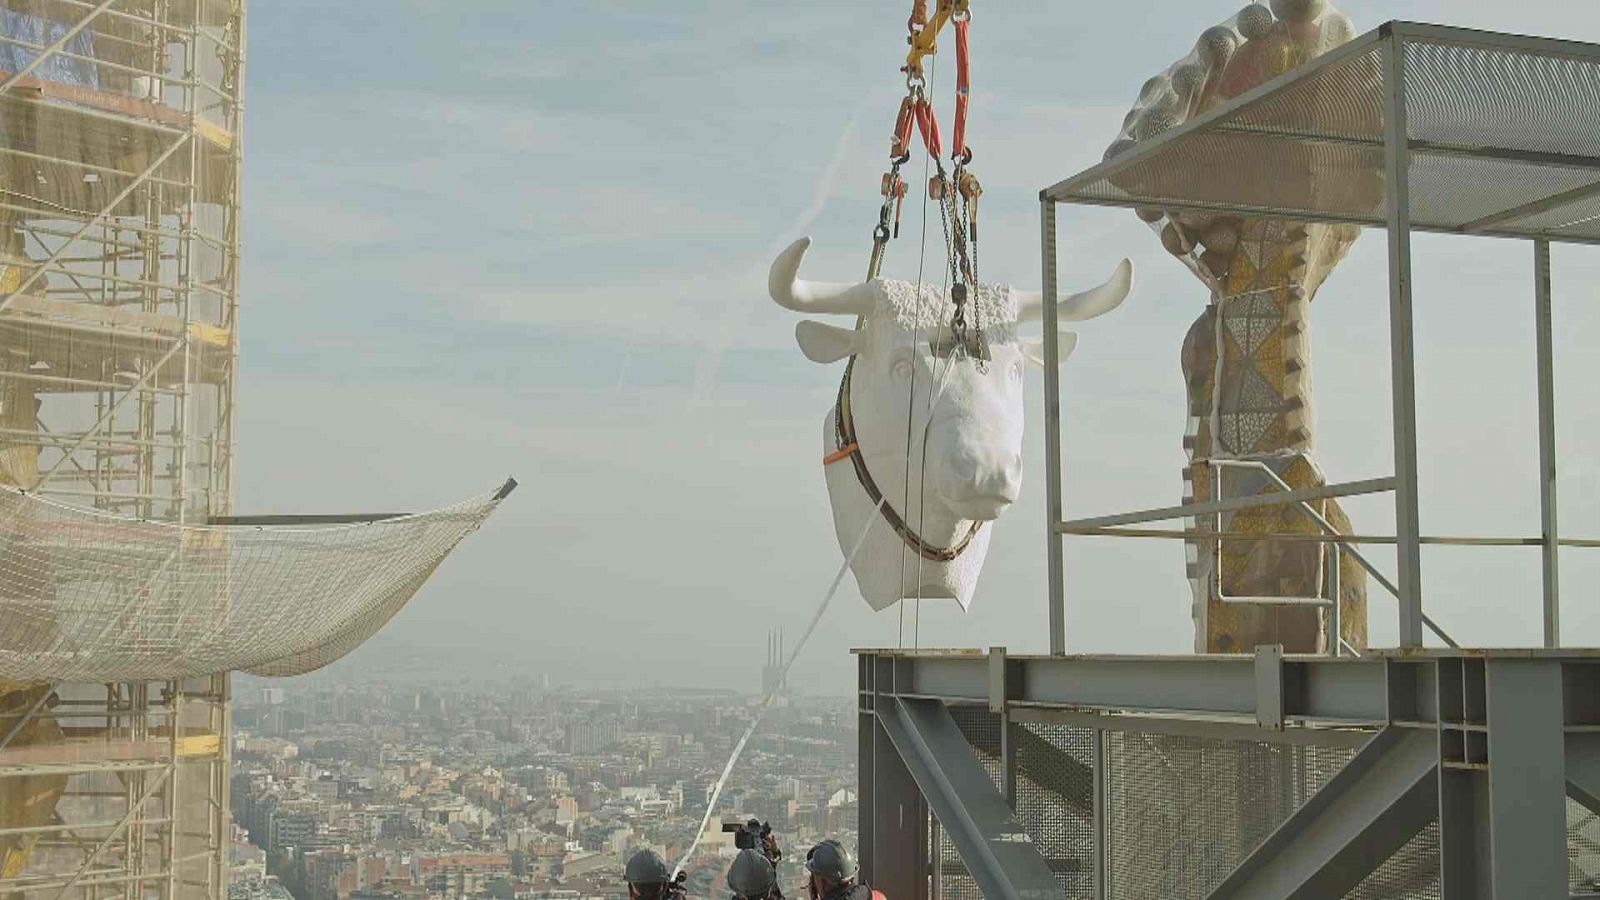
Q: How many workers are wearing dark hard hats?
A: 3